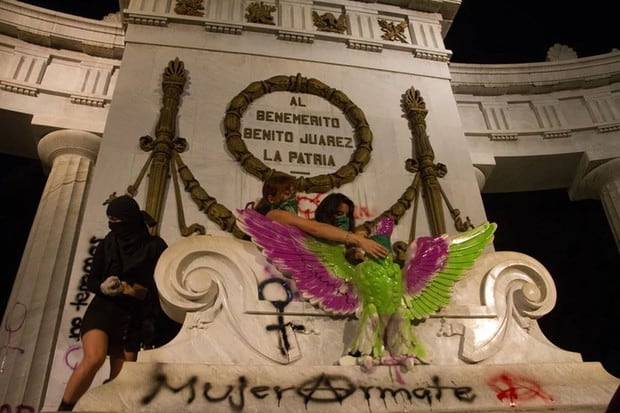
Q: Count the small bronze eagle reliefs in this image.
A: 4